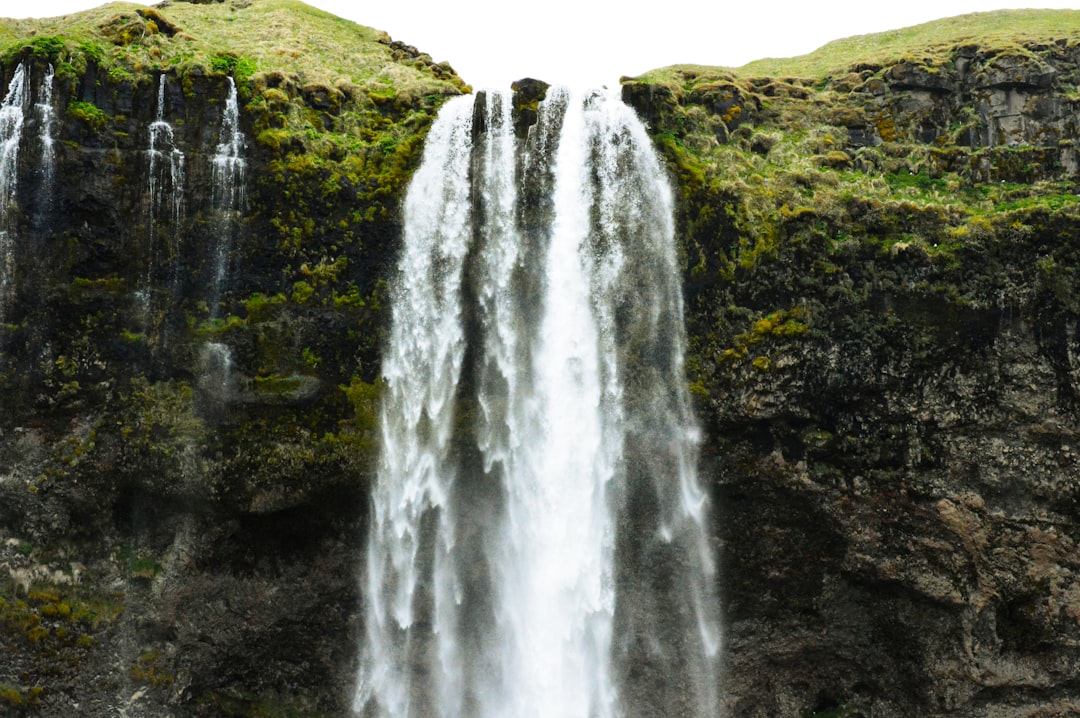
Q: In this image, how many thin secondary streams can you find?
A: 4